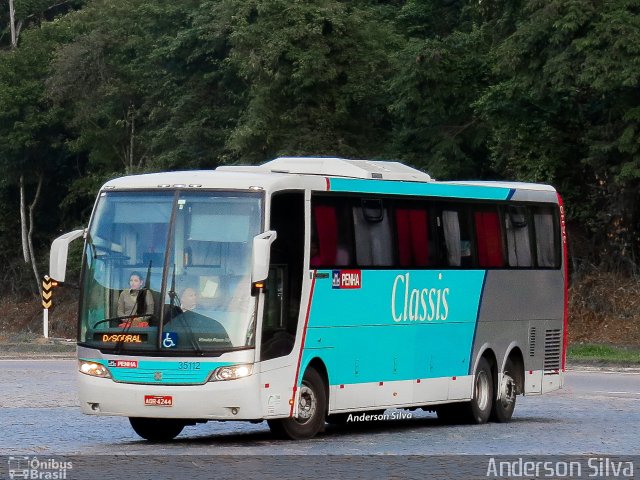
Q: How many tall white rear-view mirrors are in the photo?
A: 2